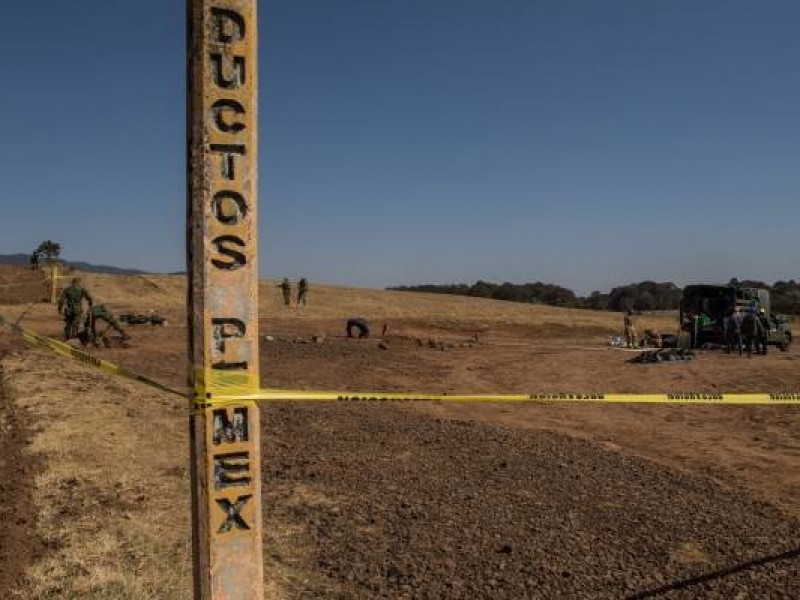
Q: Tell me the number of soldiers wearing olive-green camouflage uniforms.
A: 4